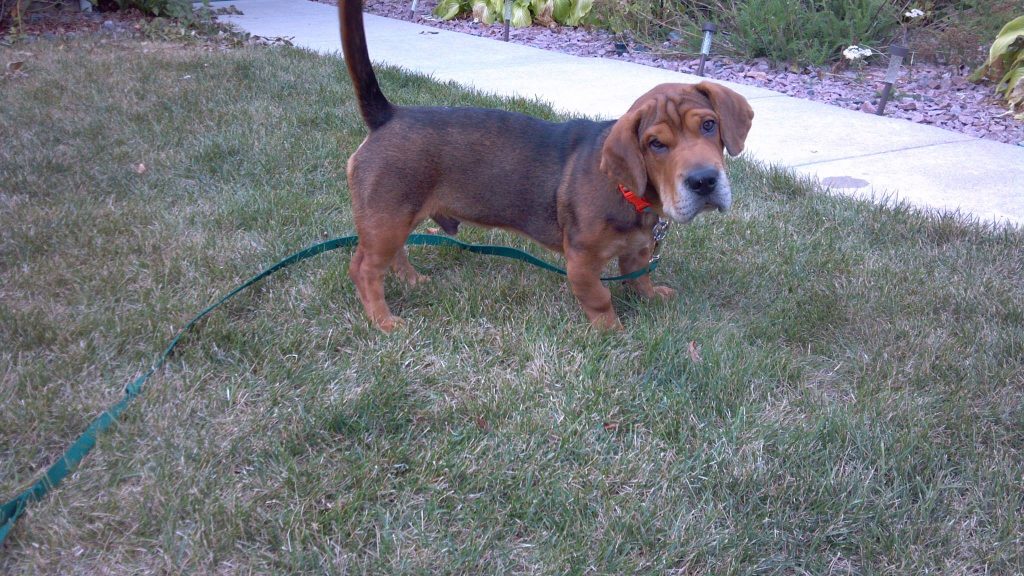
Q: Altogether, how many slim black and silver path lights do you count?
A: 4